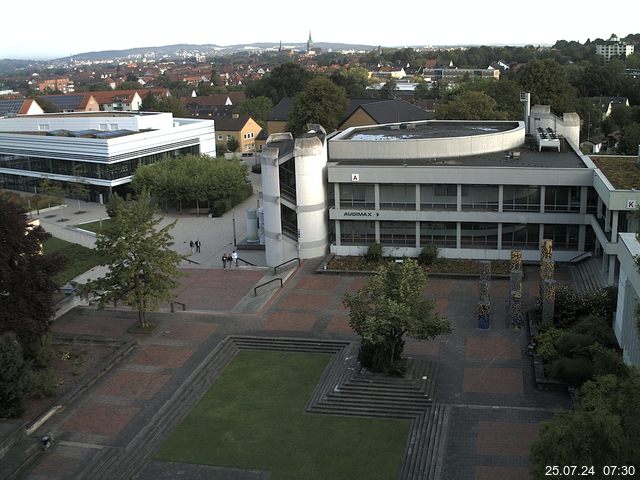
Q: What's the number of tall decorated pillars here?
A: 3